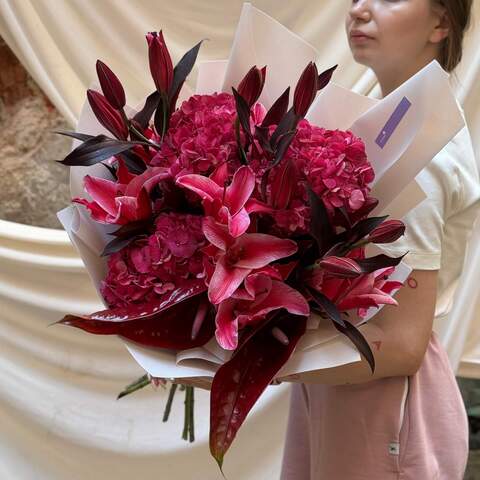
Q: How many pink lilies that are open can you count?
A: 5